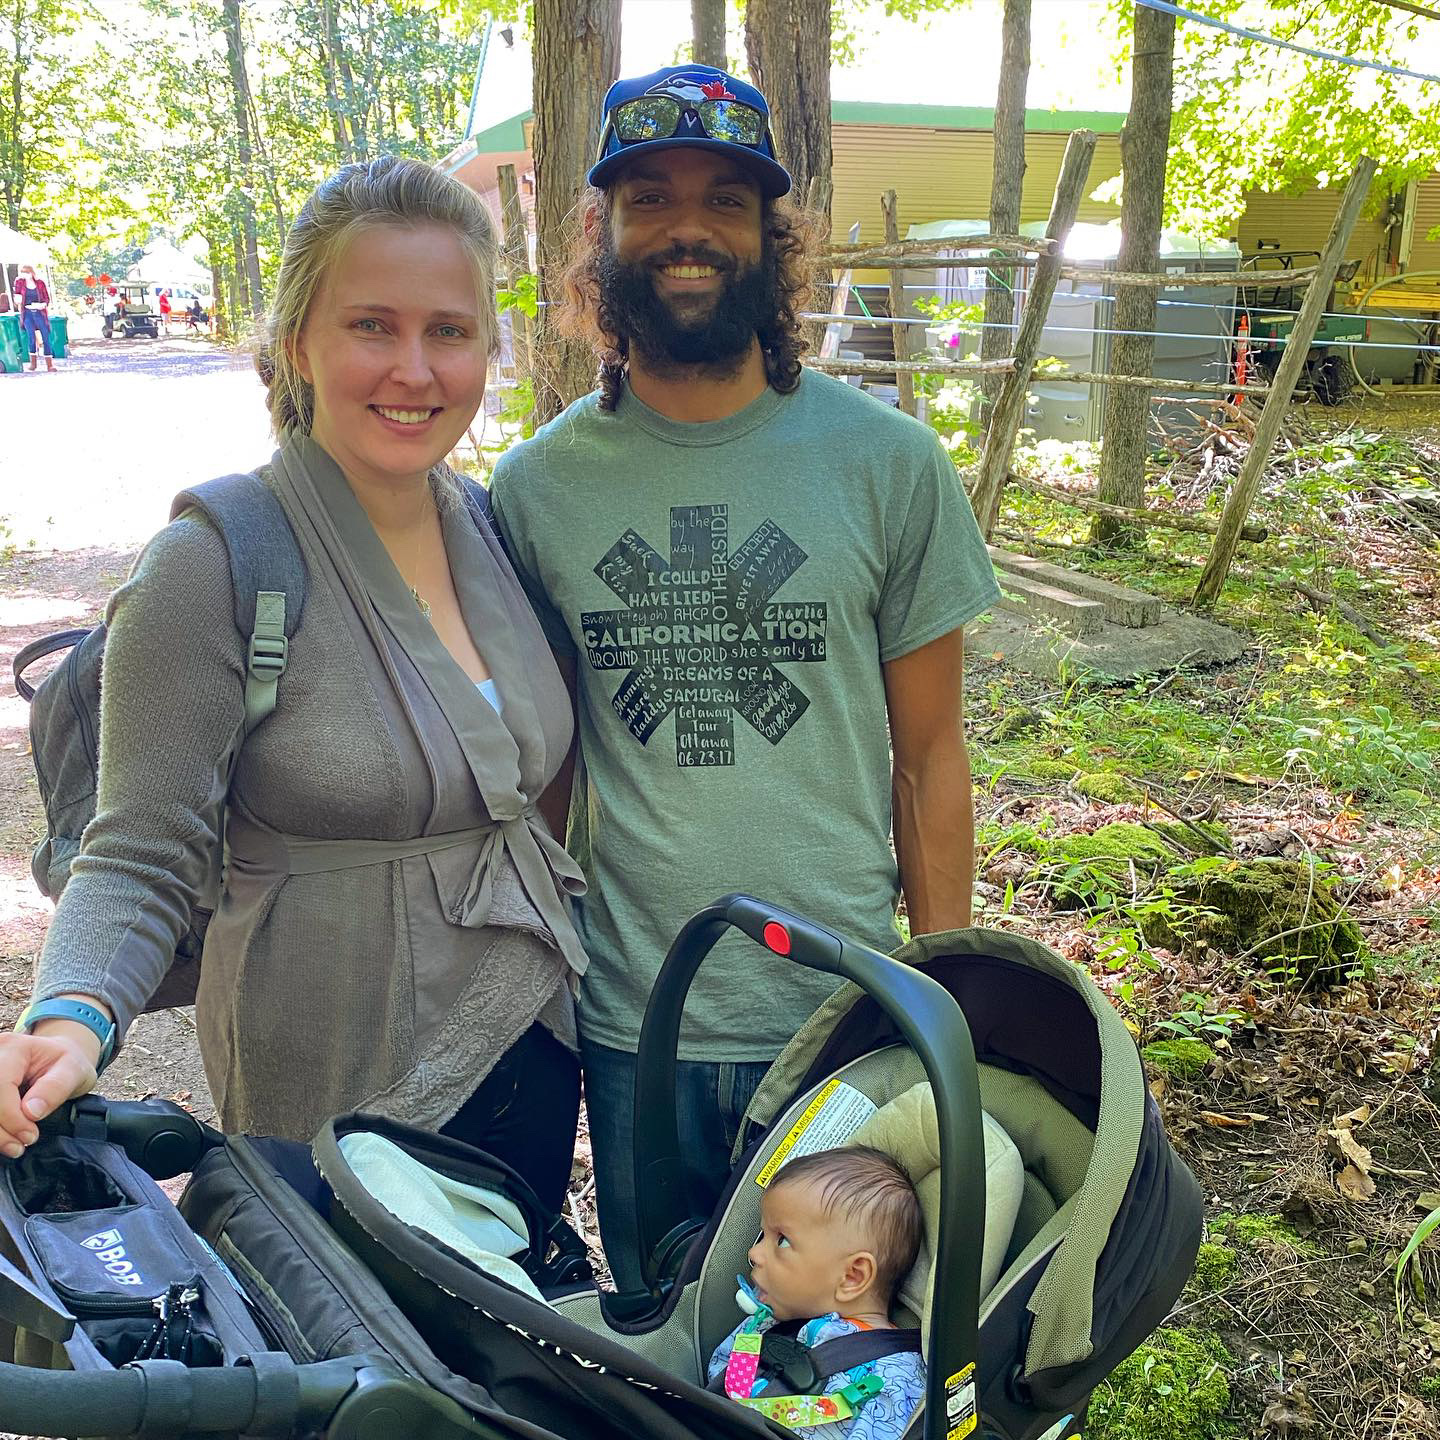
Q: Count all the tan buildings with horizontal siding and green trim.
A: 1